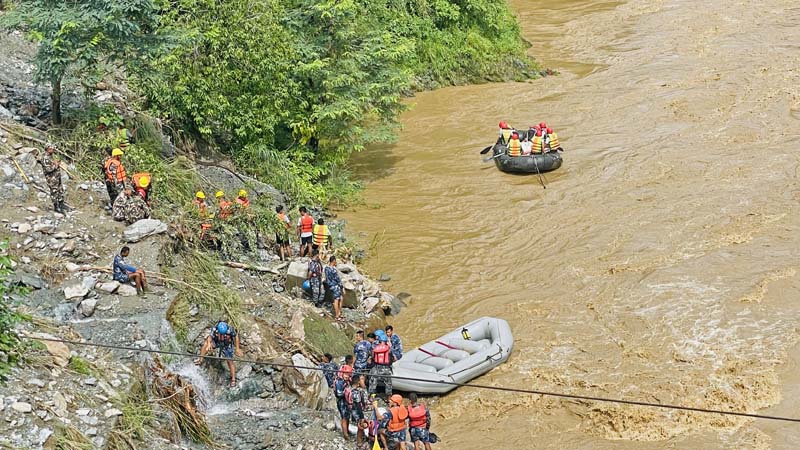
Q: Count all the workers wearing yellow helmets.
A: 5